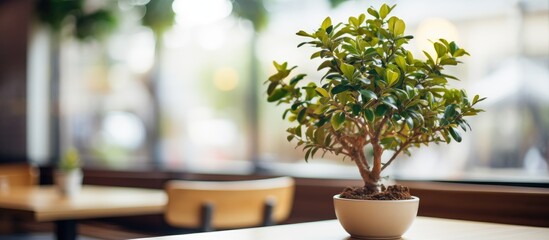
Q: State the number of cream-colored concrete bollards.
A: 0